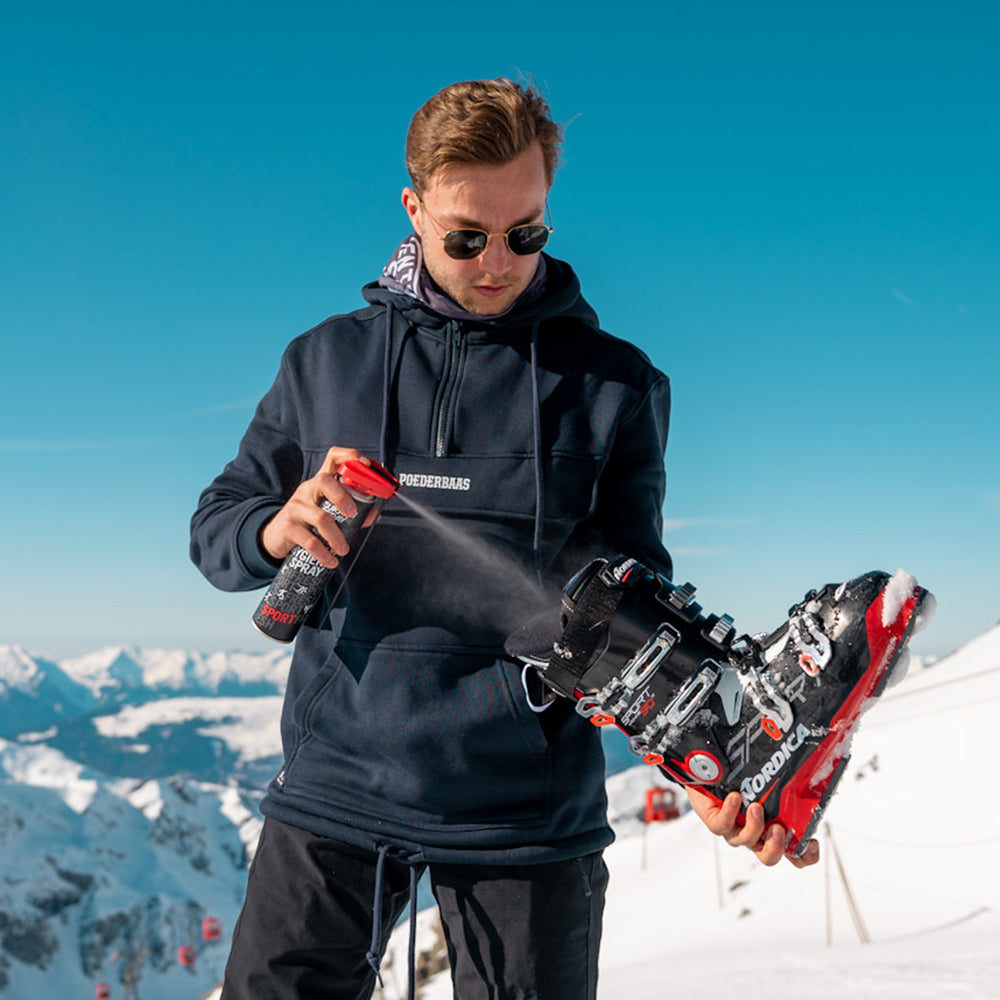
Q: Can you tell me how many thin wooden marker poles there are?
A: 4